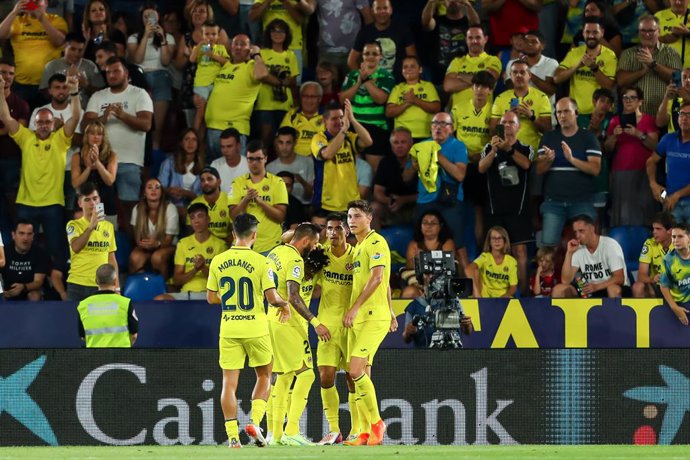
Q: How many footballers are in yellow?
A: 5